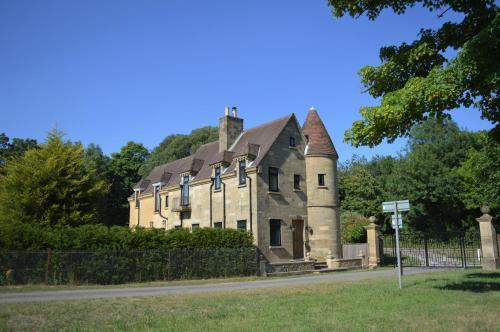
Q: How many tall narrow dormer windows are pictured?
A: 5